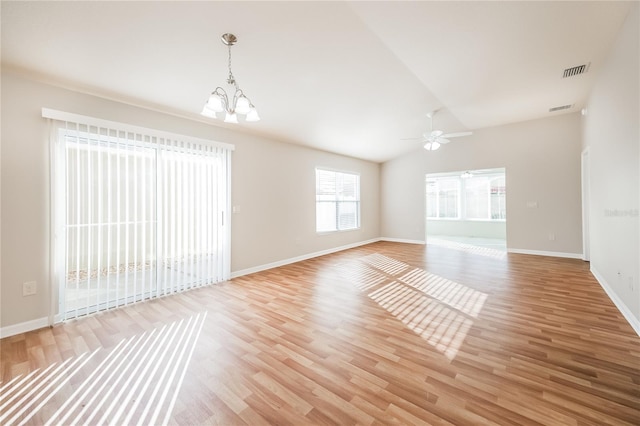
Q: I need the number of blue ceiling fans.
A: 0